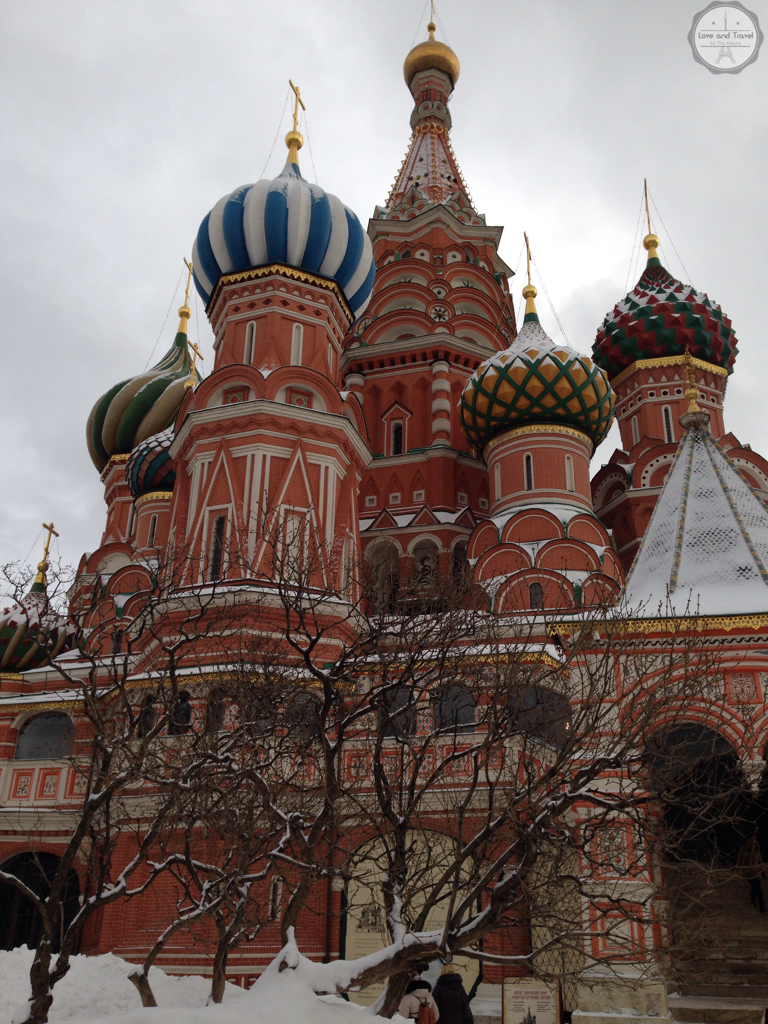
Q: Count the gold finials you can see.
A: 8